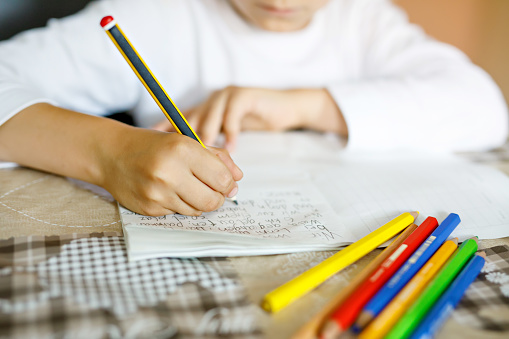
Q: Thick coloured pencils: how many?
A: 7